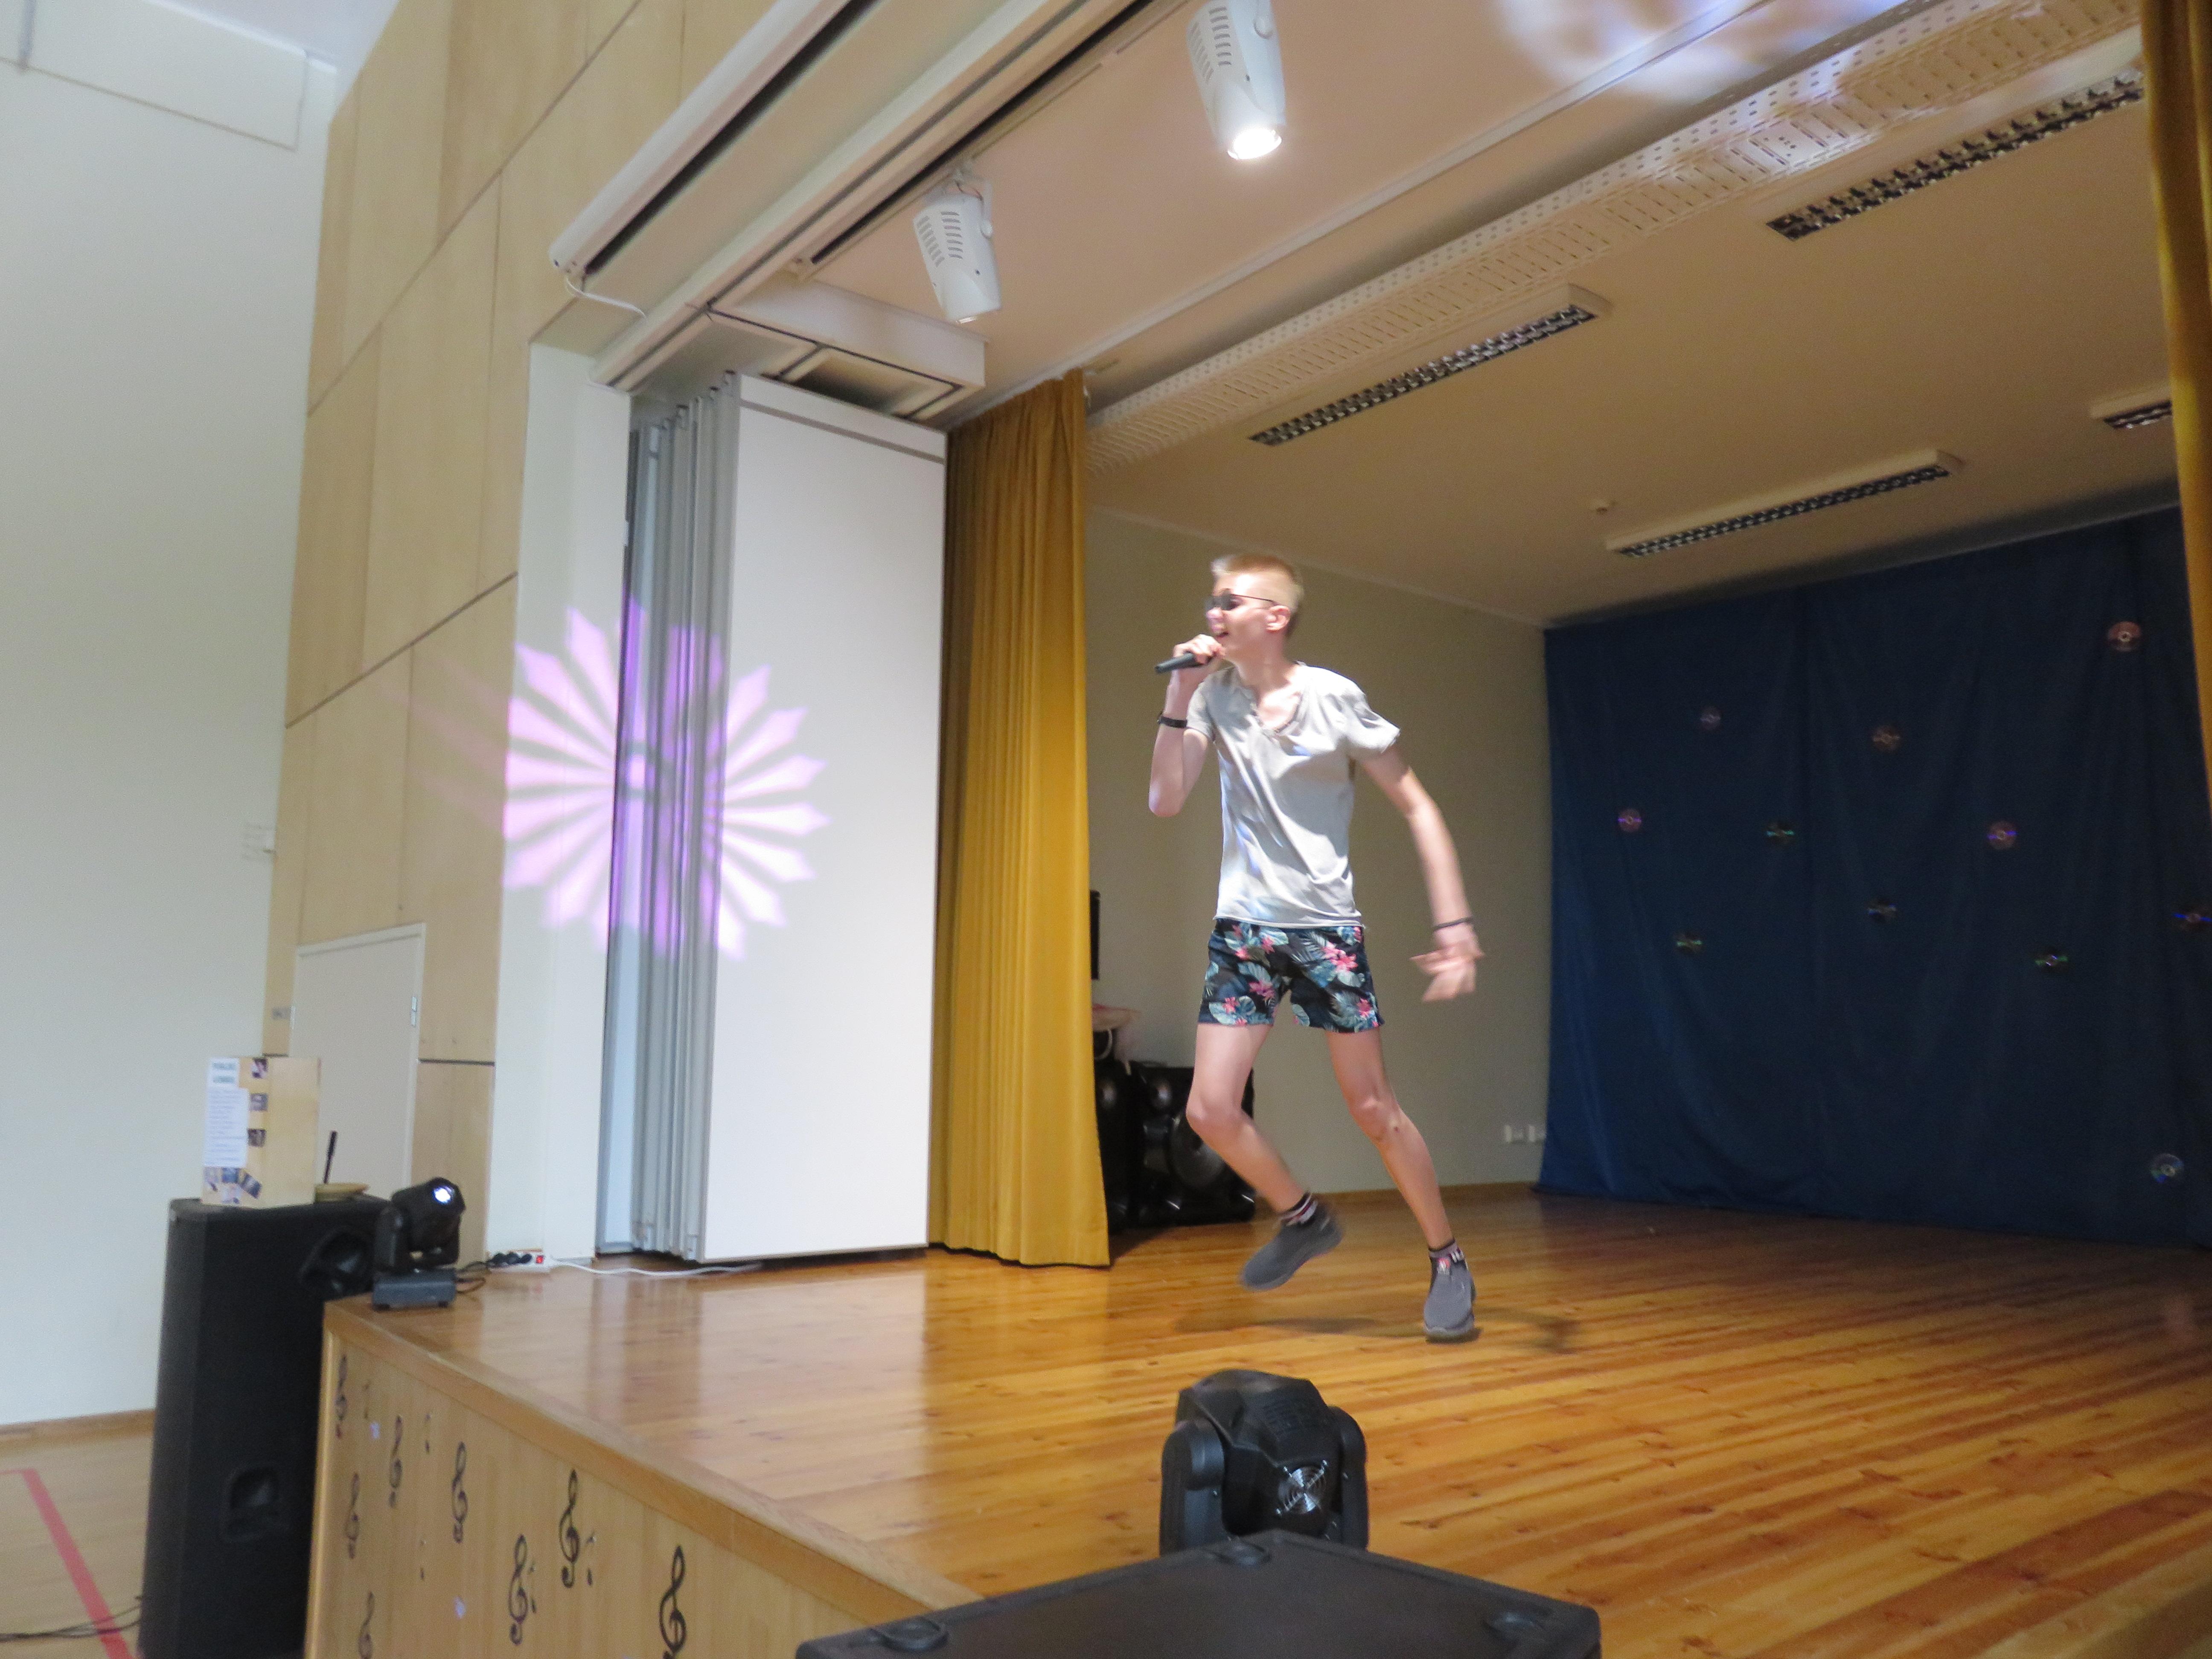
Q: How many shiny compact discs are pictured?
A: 11